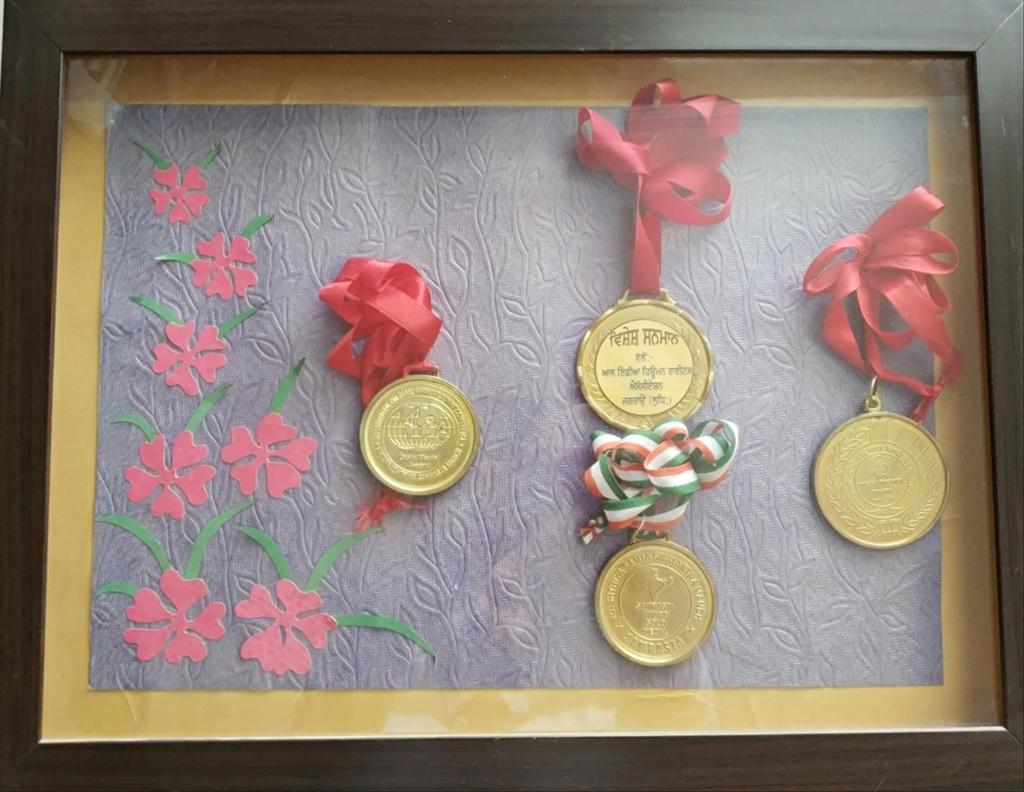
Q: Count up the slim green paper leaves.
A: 15